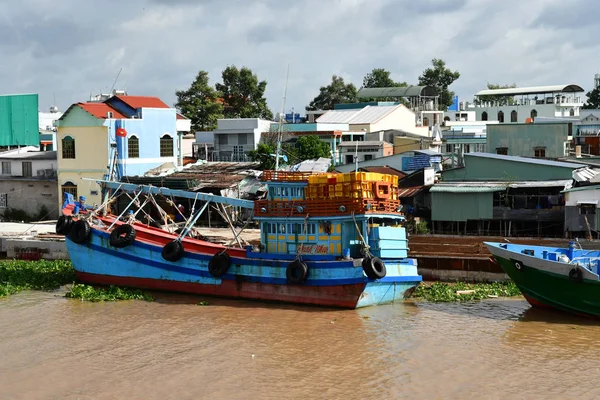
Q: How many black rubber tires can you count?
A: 8